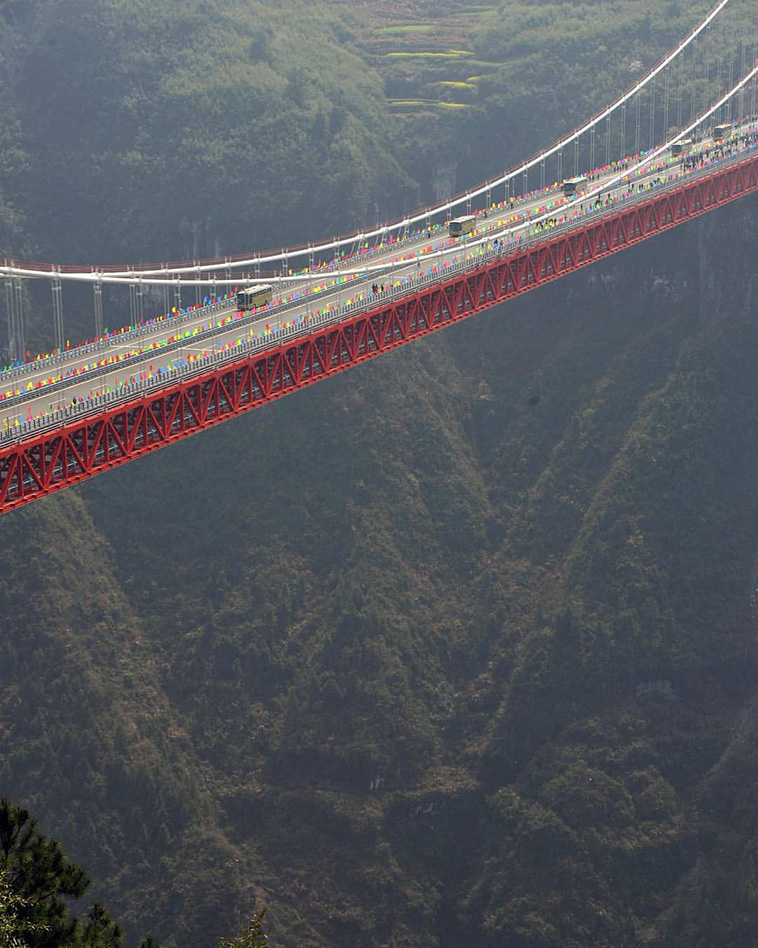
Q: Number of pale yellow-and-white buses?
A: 5